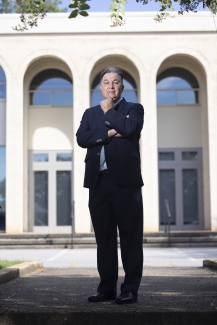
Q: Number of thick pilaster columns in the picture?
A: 4